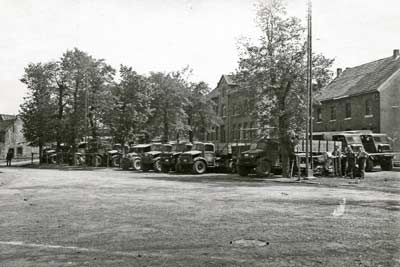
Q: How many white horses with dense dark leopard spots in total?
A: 0